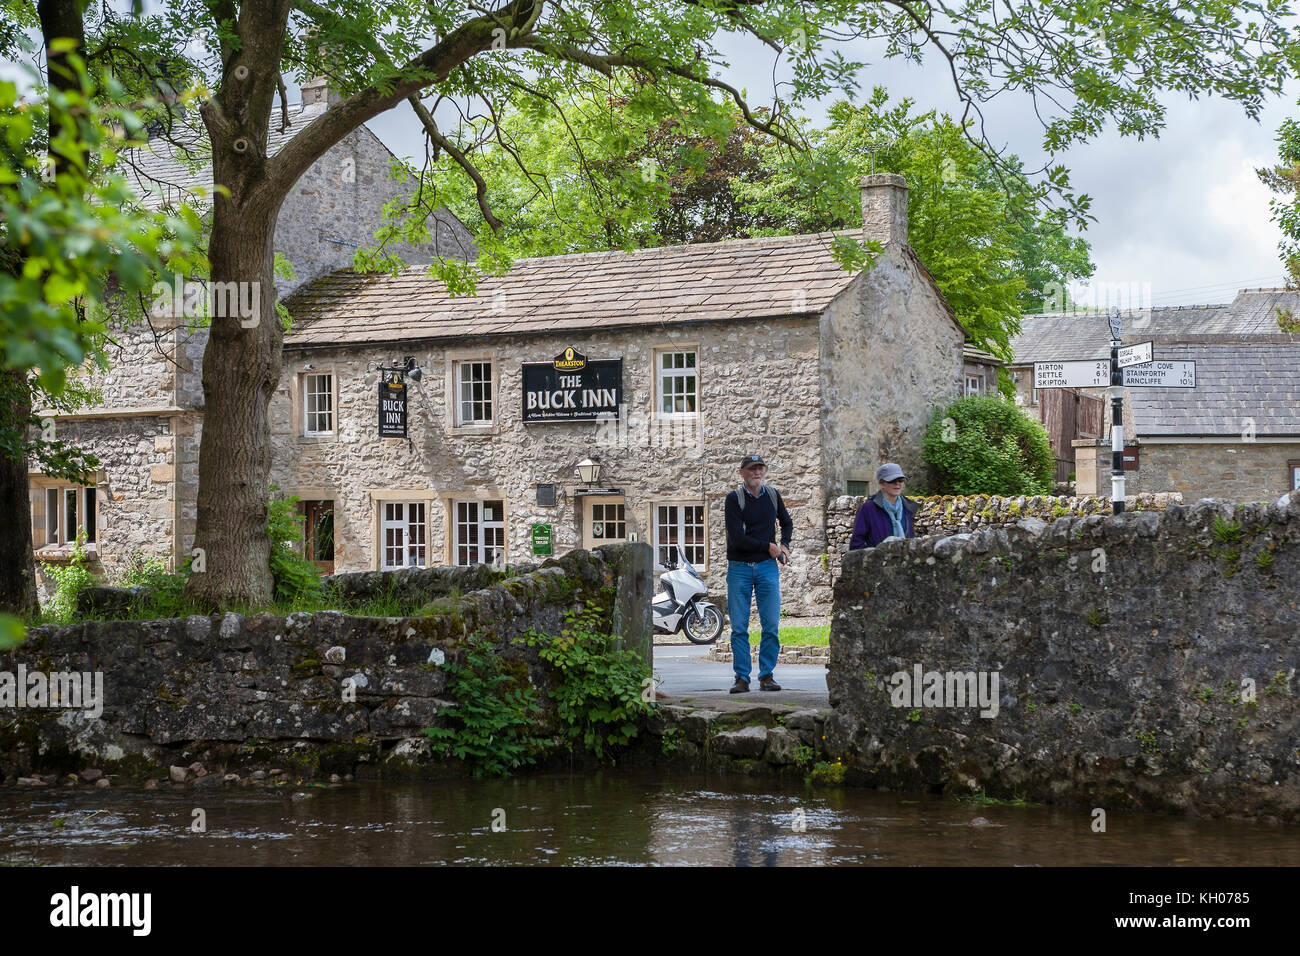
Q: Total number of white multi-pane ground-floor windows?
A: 3